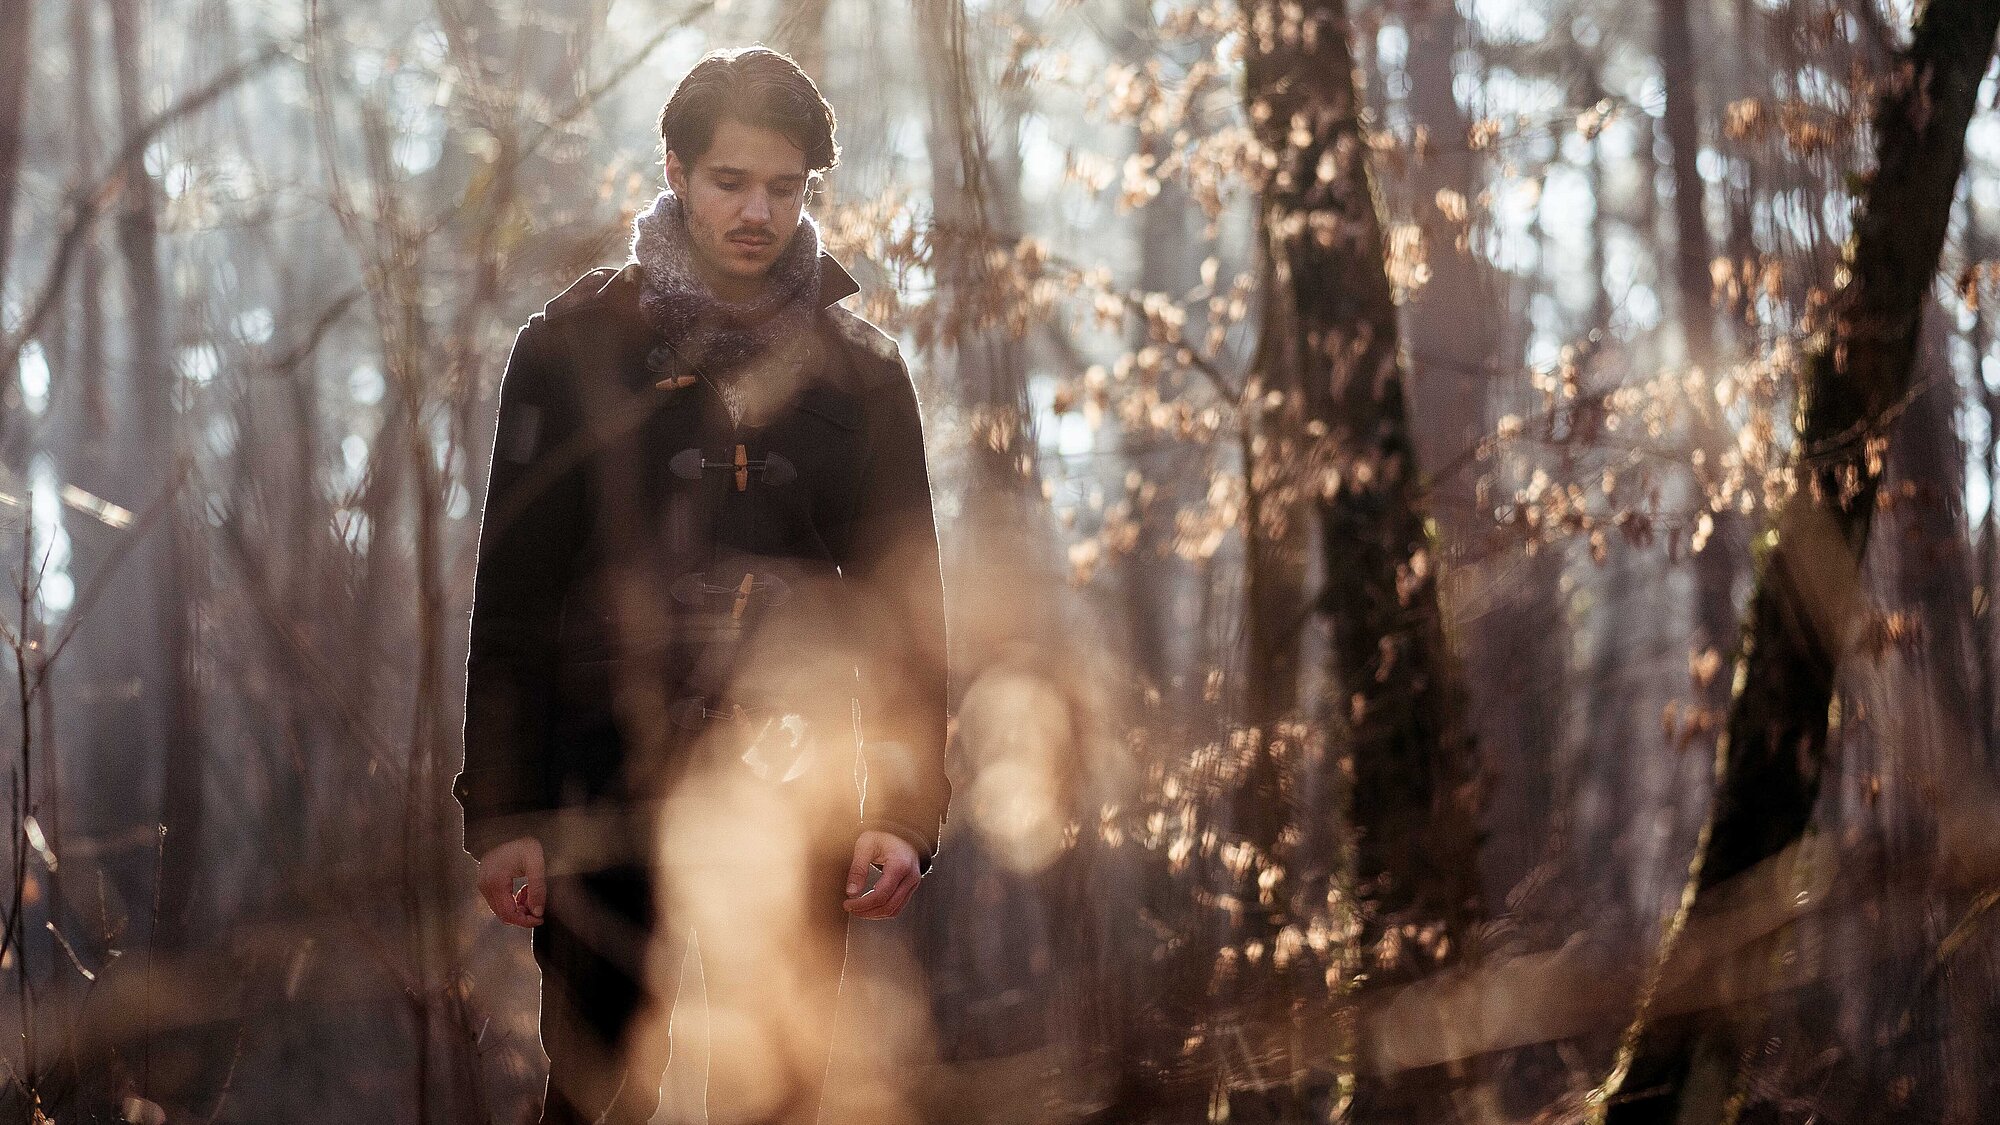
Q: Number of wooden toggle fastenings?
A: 4